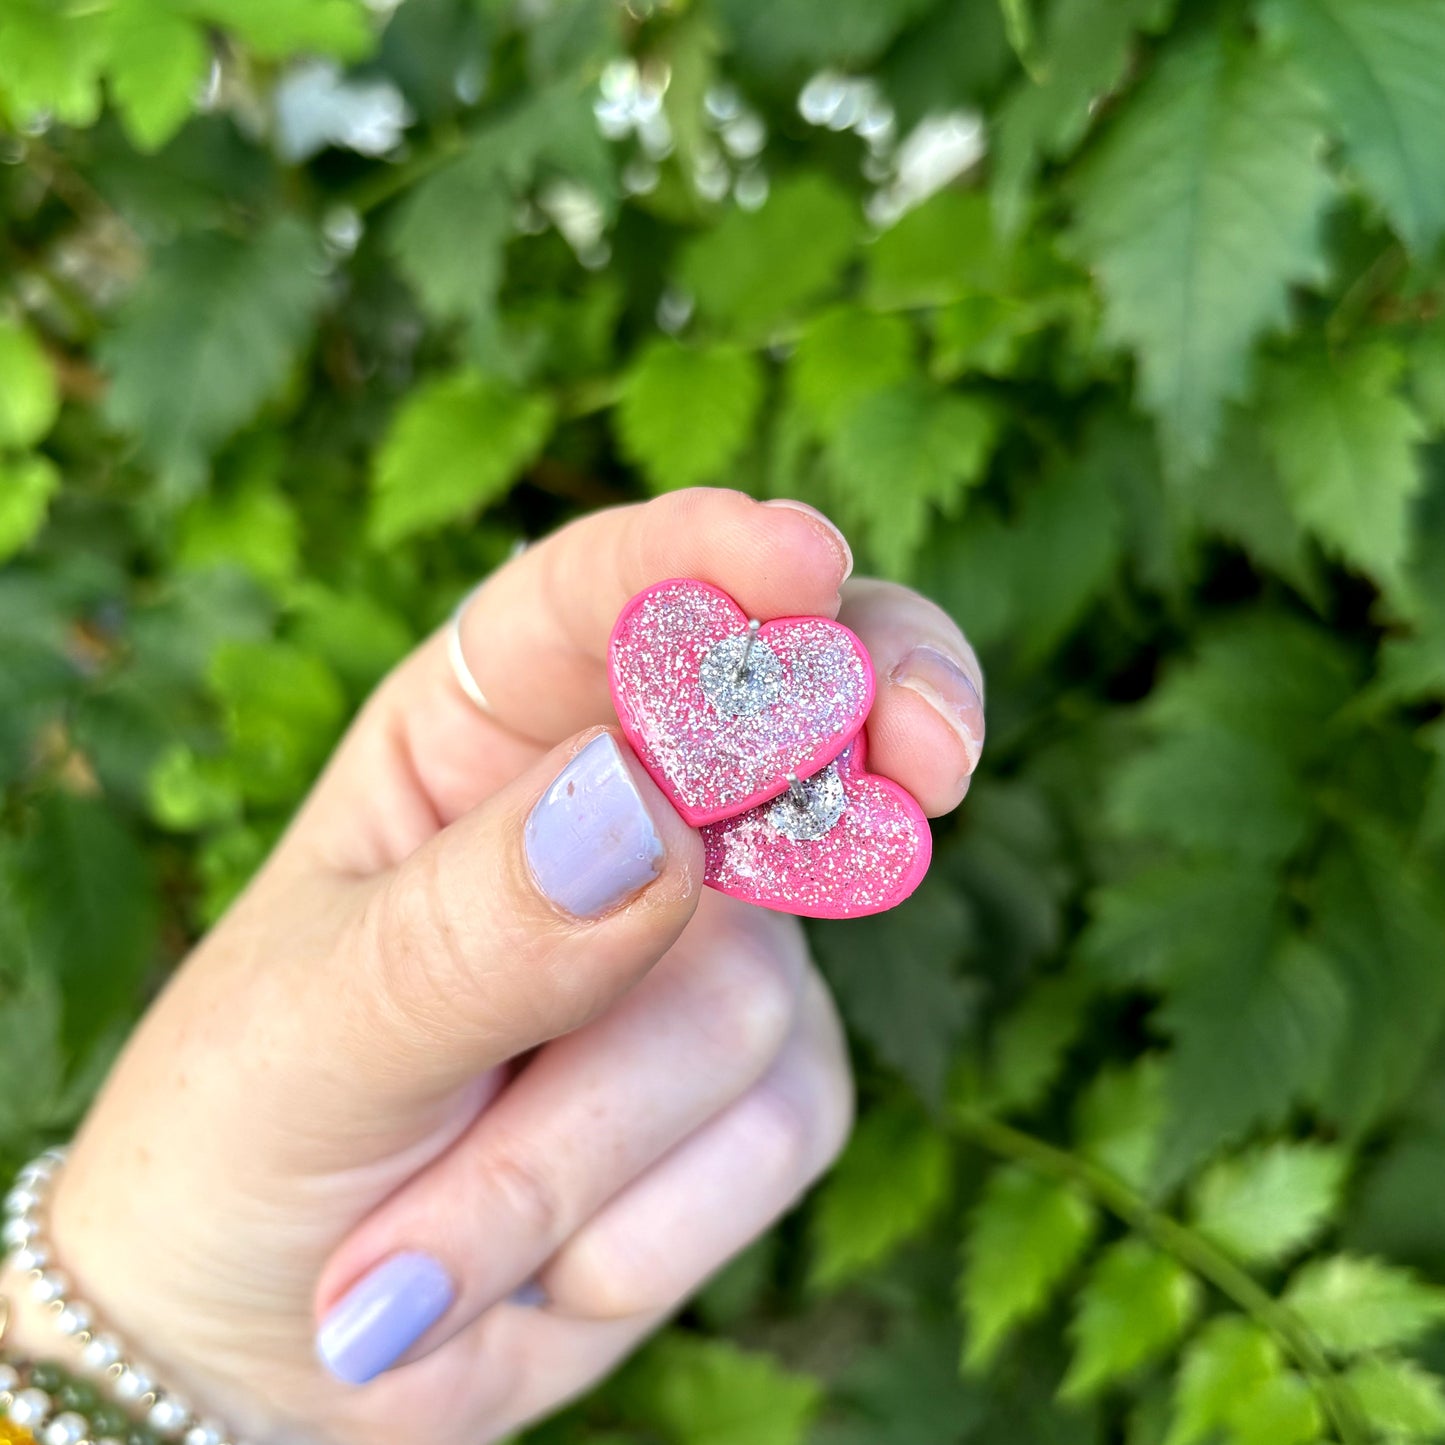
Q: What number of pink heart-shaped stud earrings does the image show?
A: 2